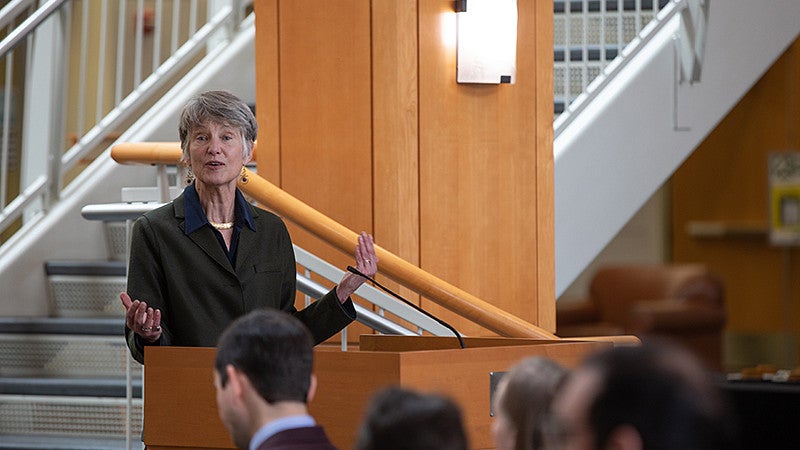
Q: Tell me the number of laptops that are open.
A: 0